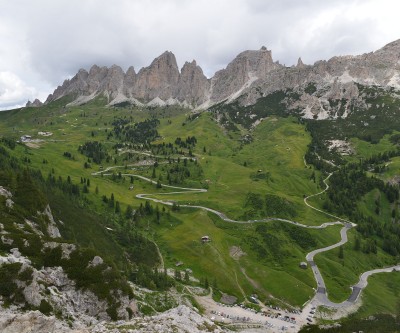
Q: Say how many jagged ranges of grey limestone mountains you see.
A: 1